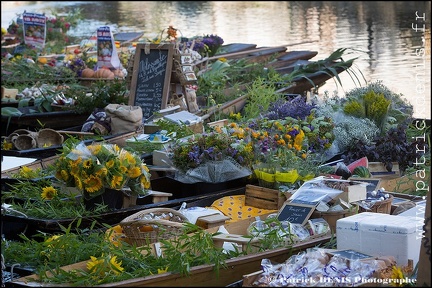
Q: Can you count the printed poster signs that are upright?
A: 2